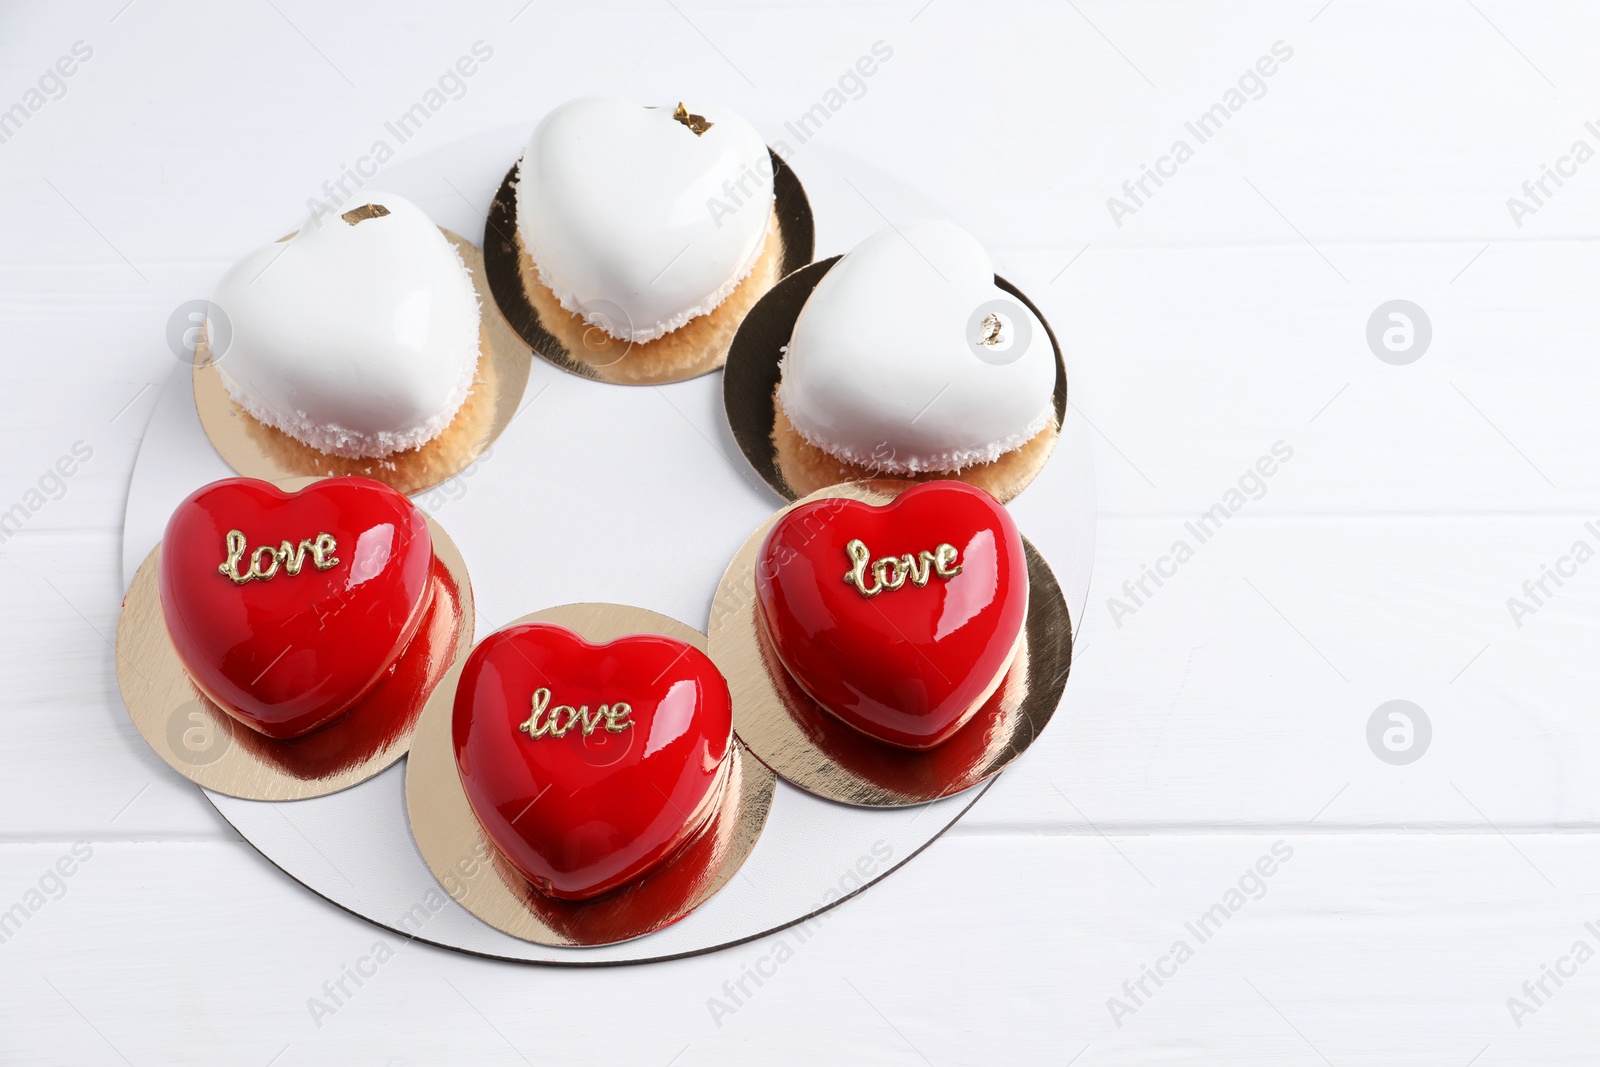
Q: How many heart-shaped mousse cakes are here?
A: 6